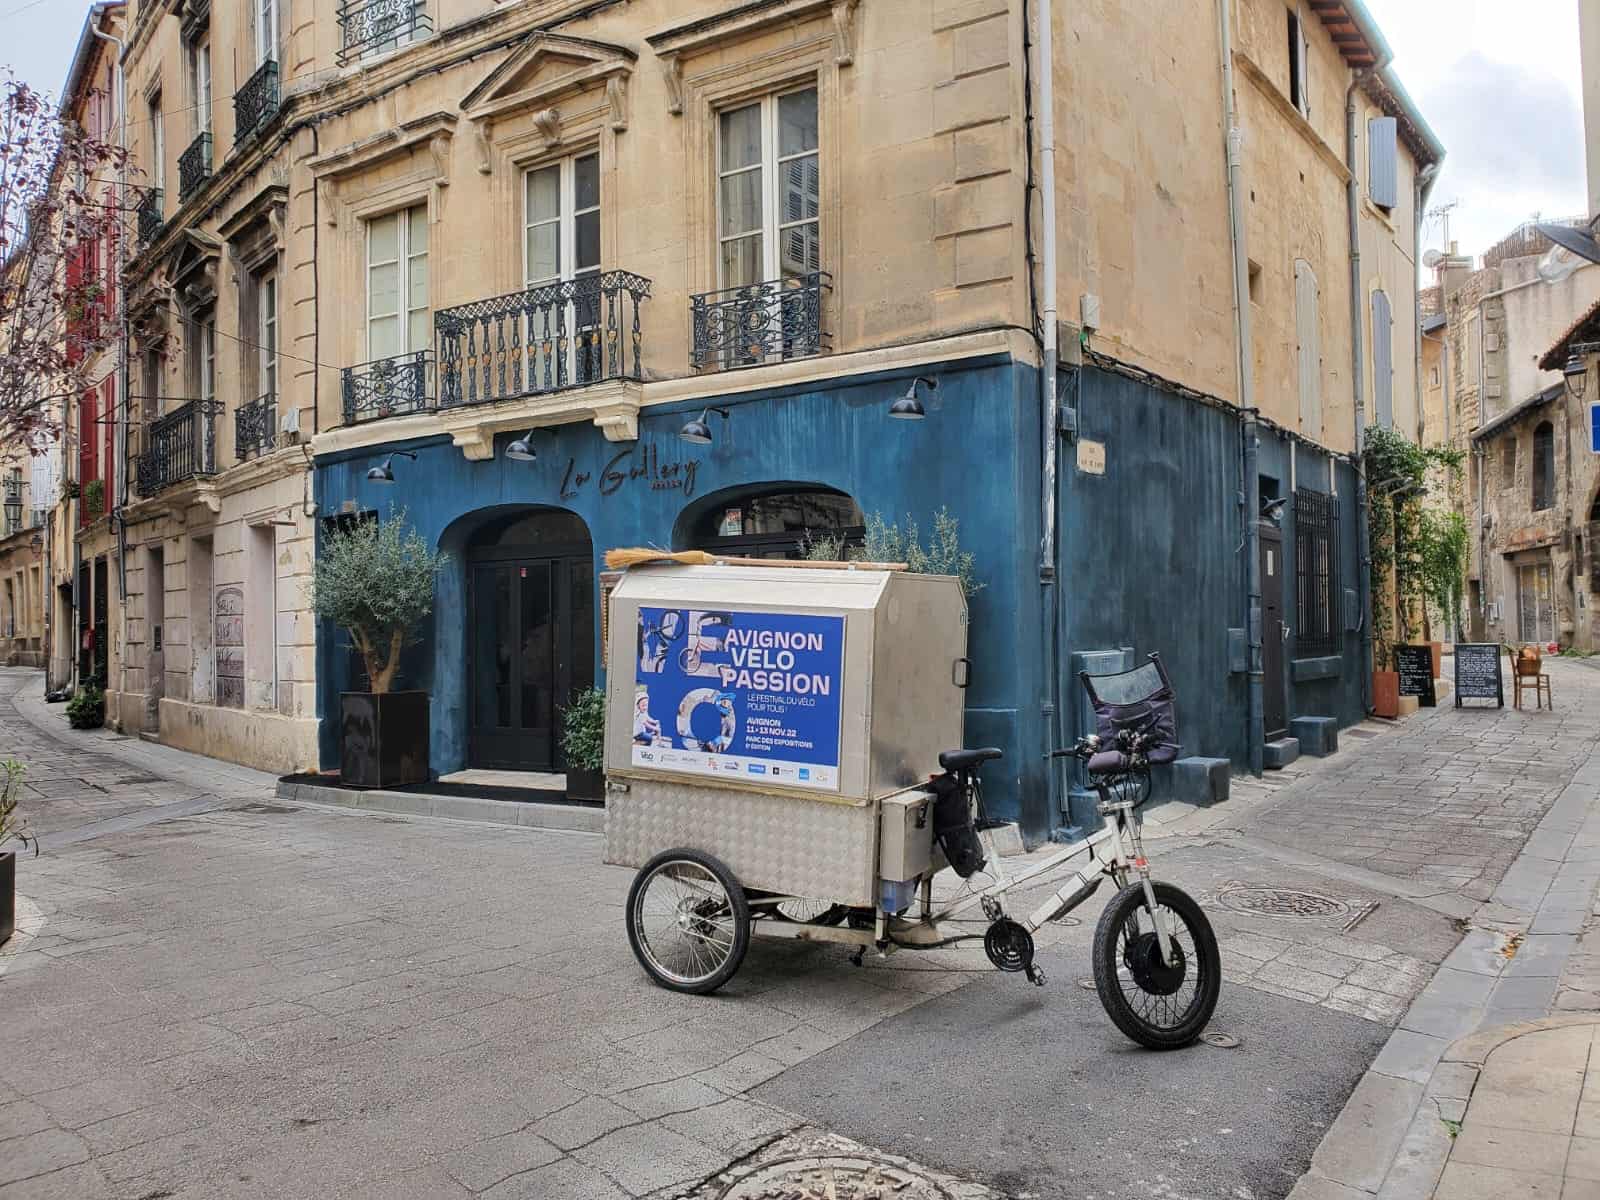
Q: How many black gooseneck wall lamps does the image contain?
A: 4